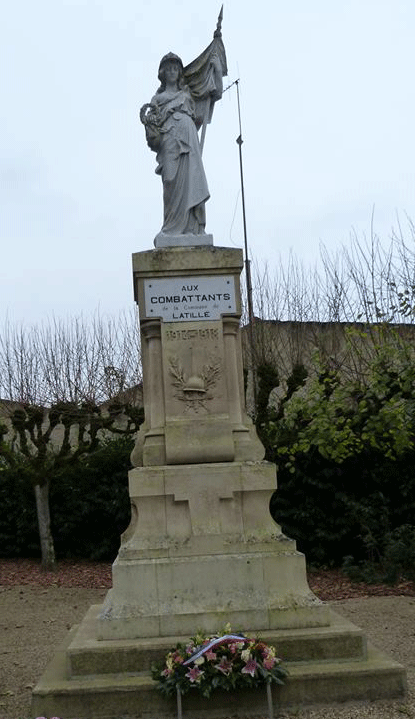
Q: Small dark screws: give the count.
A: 4